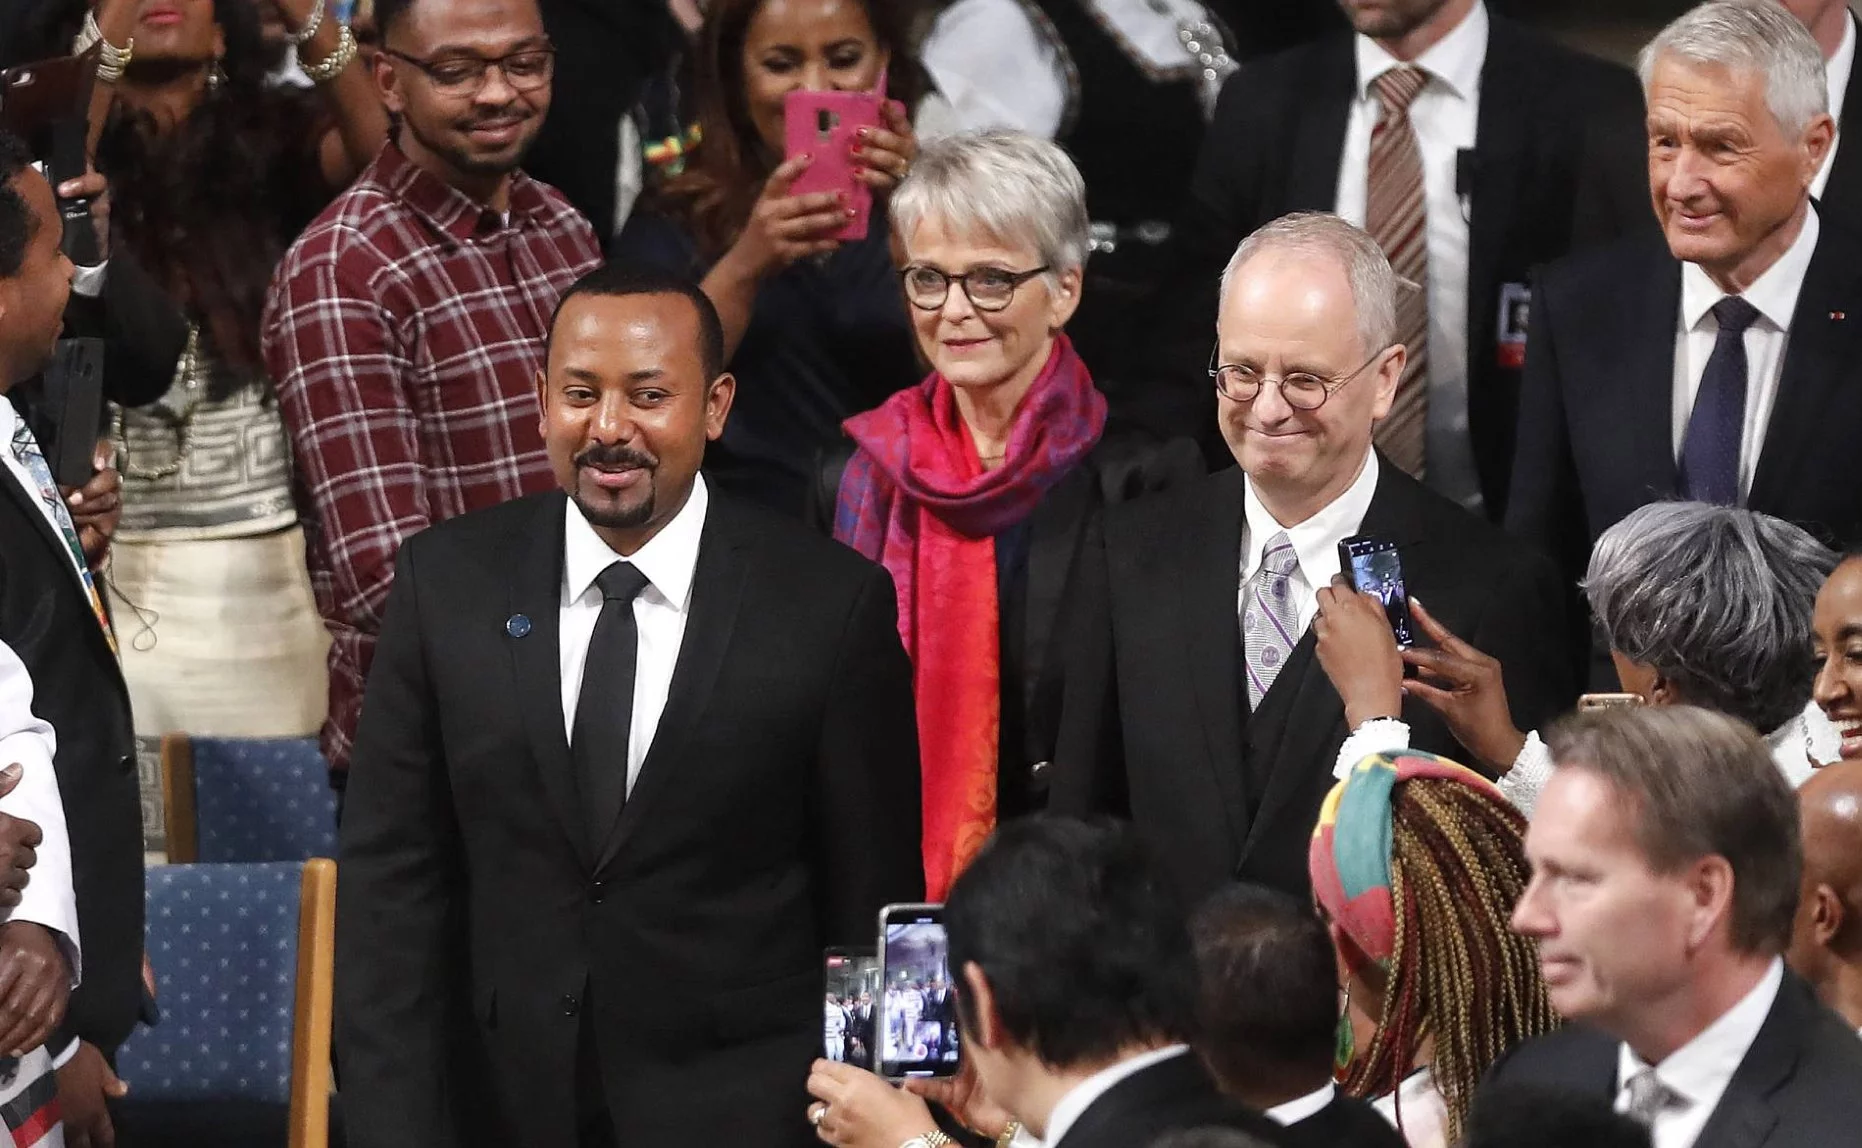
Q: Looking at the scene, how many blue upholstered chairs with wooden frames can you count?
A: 2